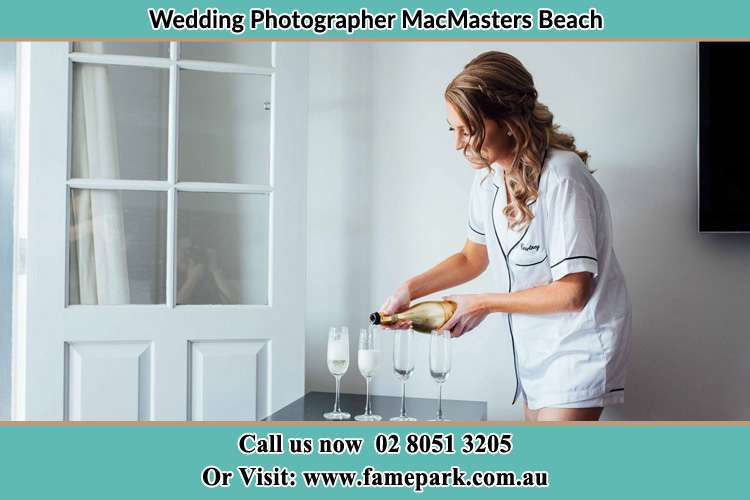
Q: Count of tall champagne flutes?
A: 4